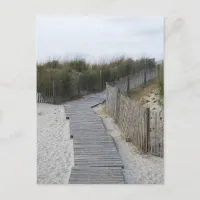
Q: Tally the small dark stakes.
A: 2